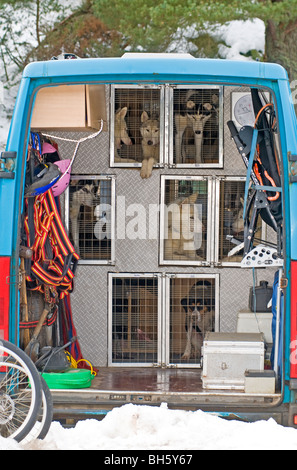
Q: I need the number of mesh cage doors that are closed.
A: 7